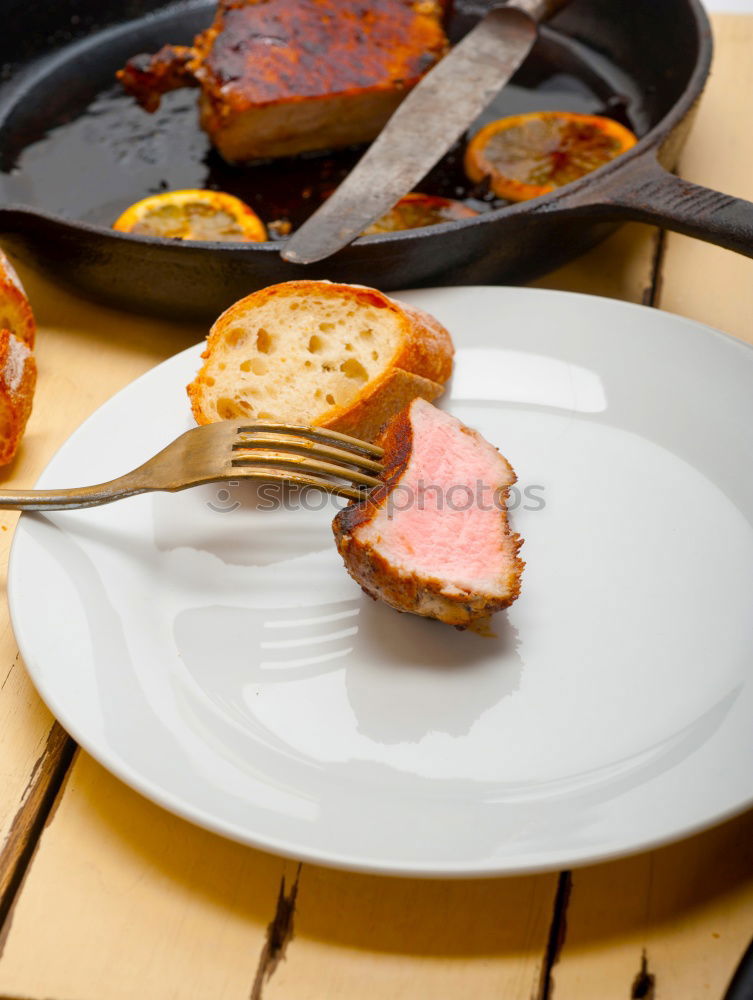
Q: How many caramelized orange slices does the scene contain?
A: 3